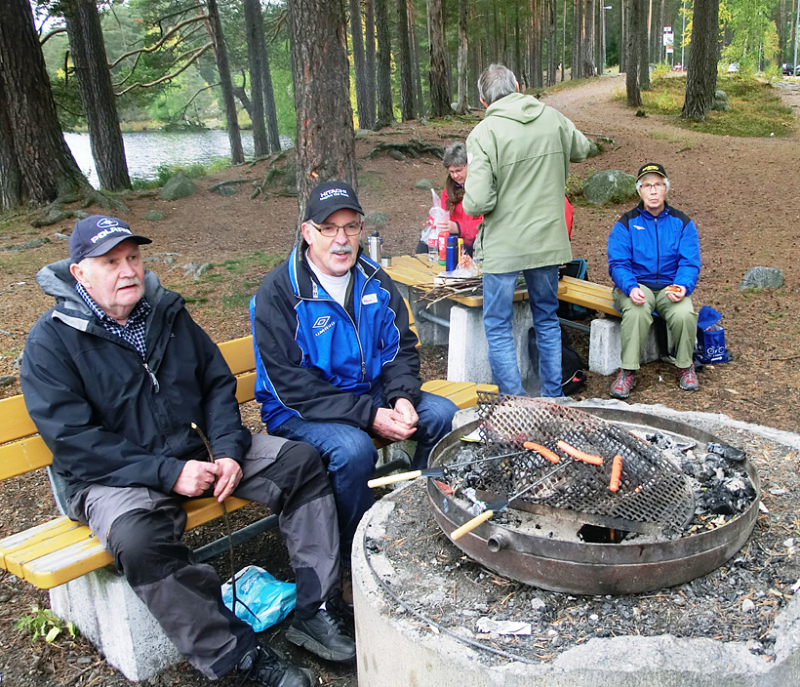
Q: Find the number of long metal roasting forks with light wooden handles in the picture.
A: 2